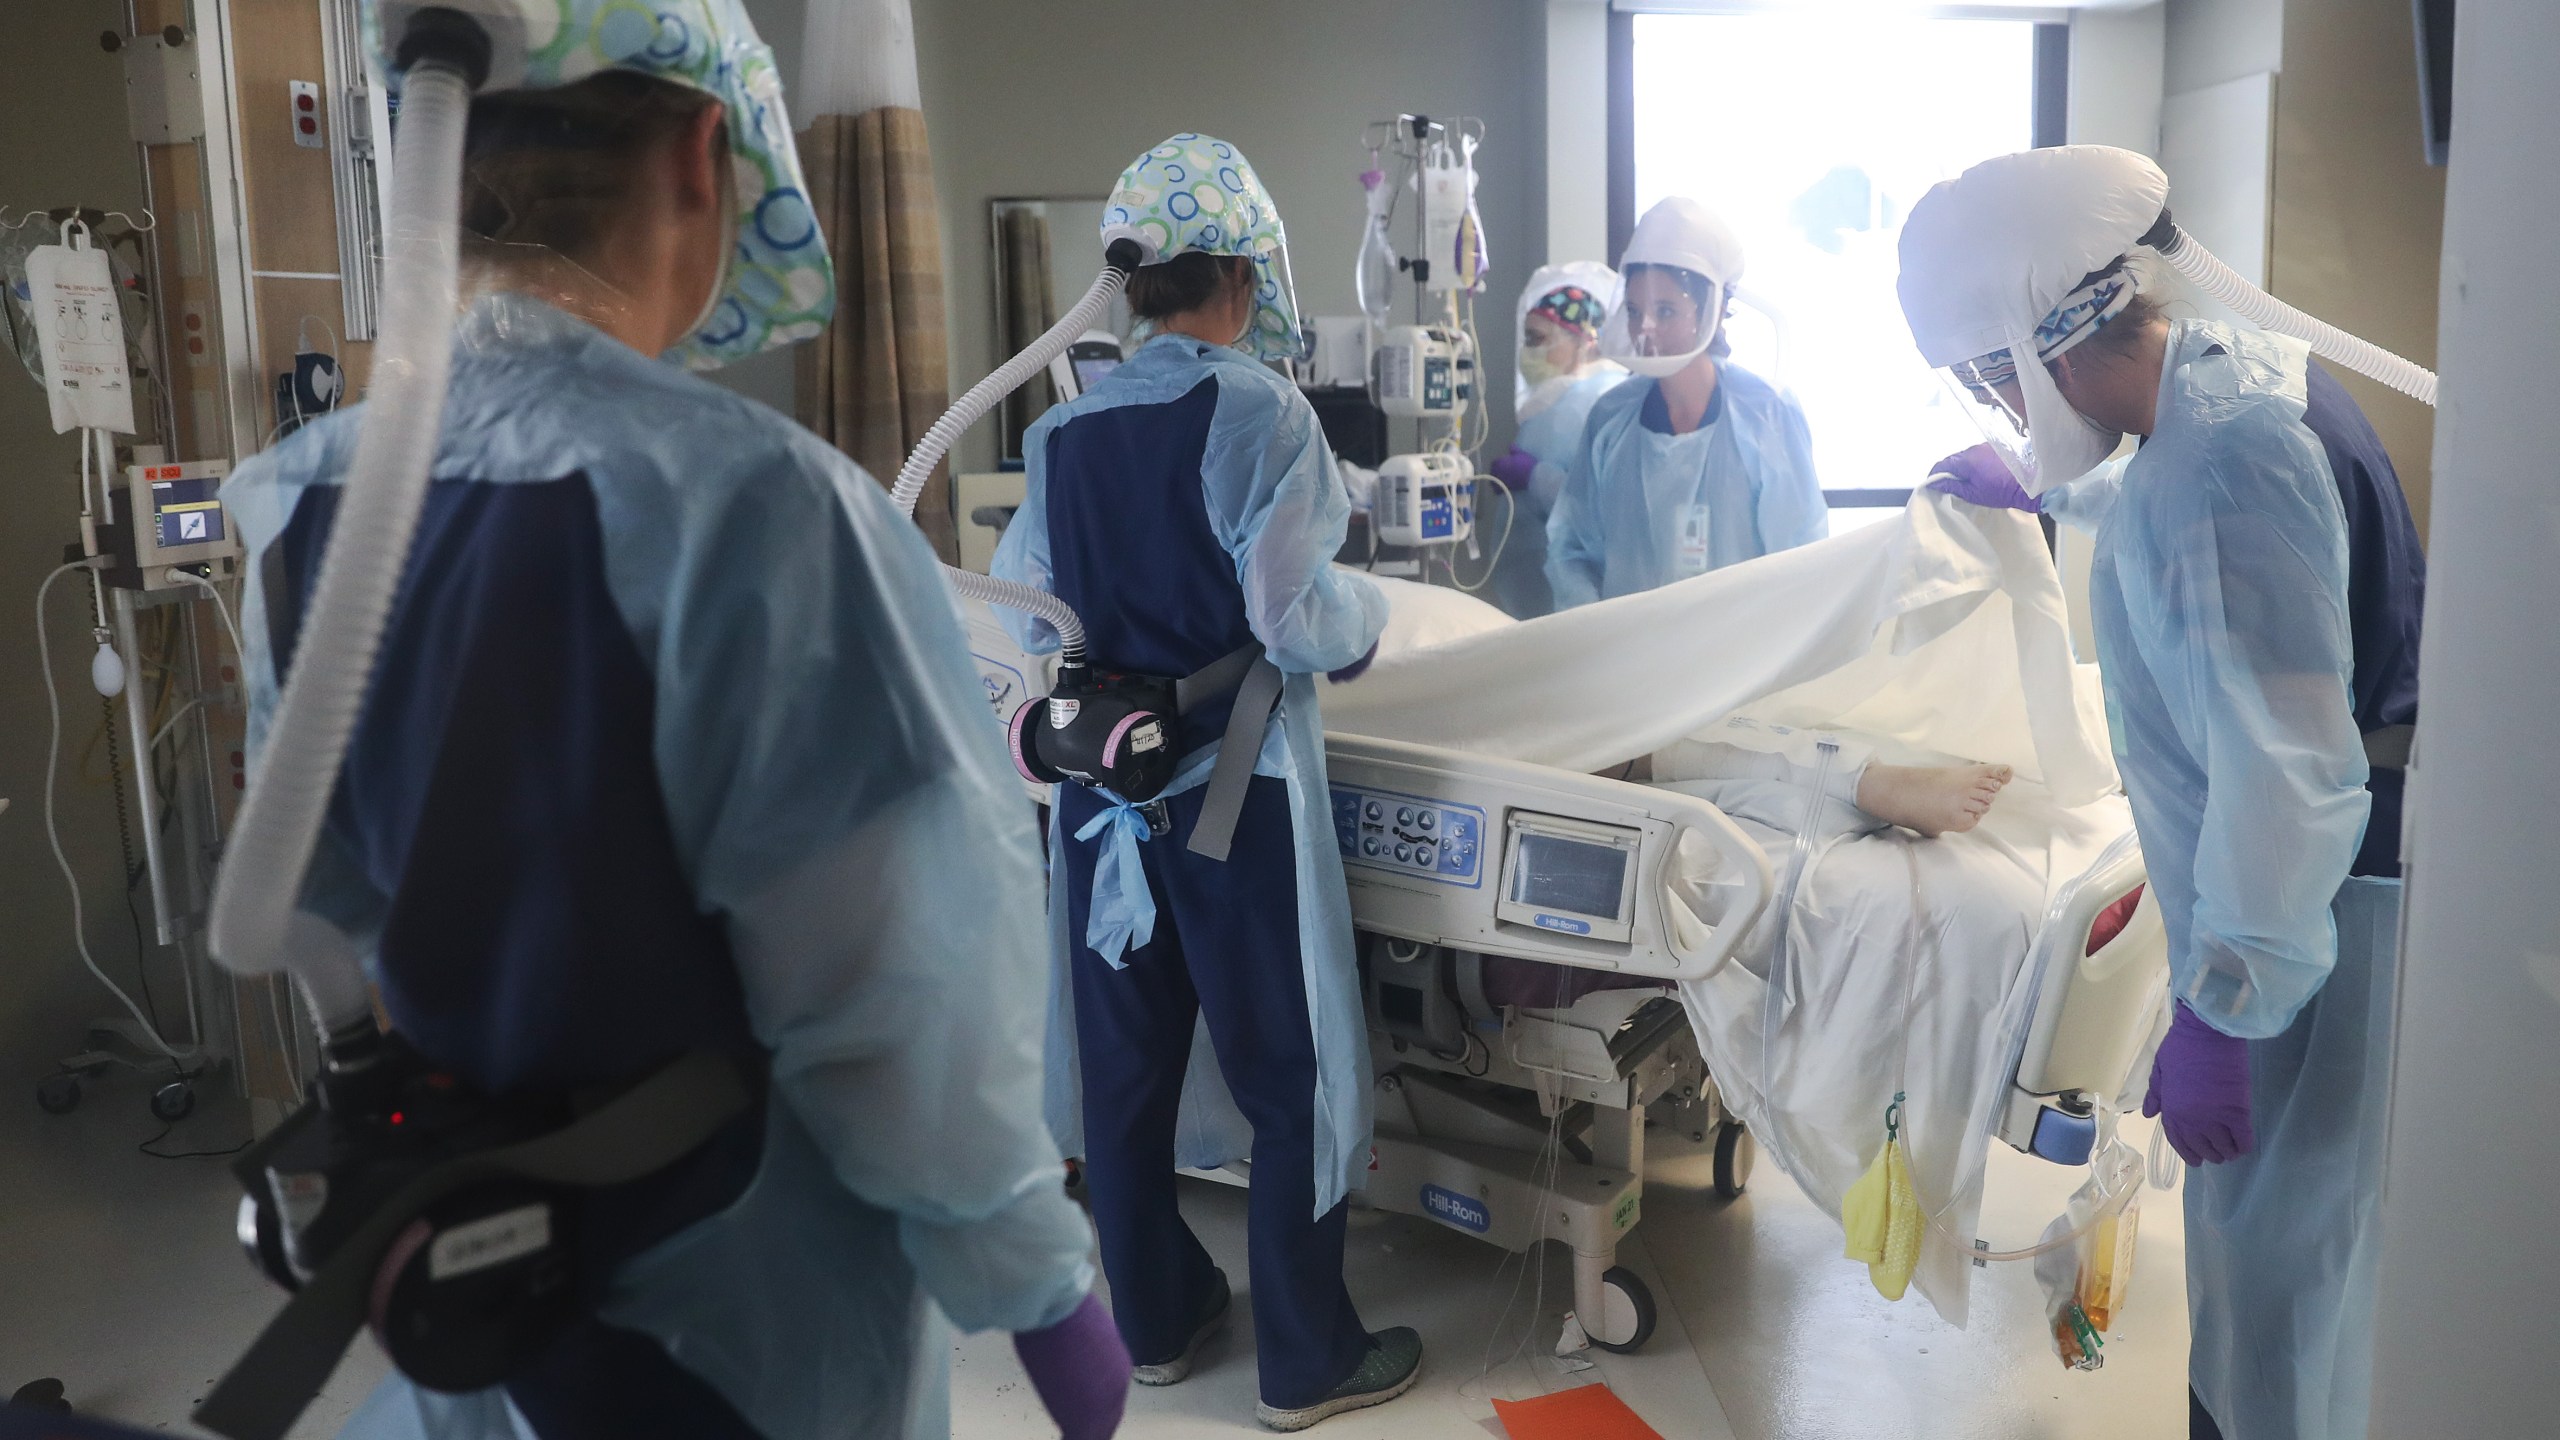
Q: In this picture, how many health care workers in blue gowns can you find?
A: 5